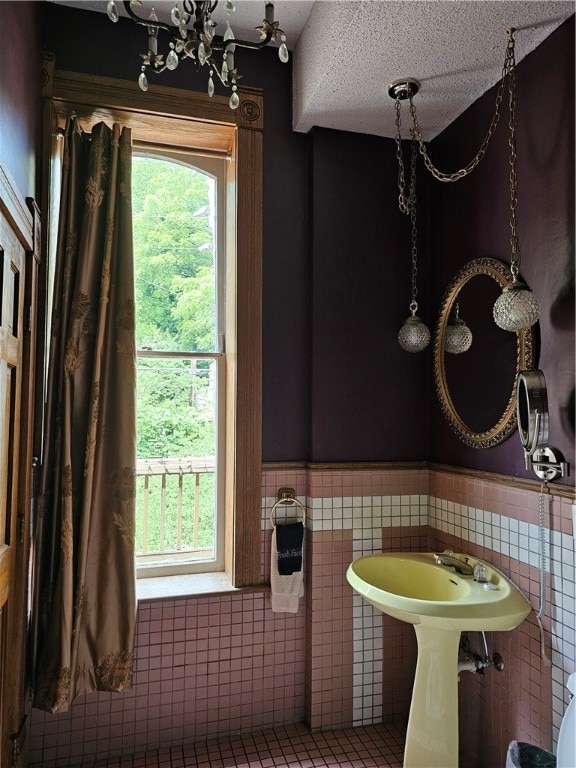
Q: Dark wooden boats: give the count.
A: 0